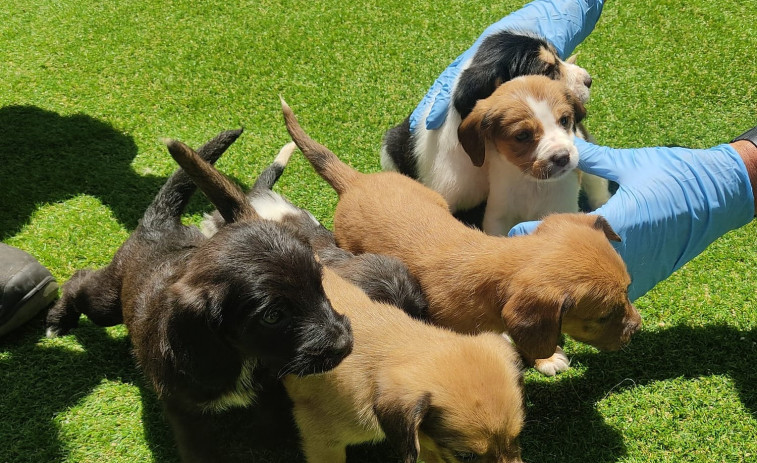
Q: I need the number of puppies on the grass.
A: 6